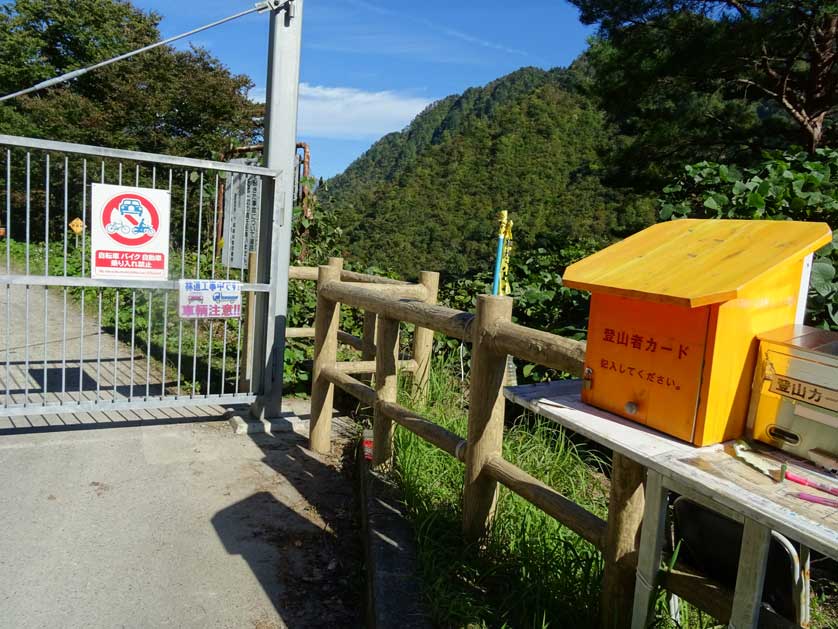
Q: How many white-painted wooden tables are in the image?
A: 1